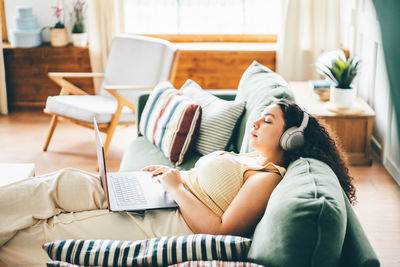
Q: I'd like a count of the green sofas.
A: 1